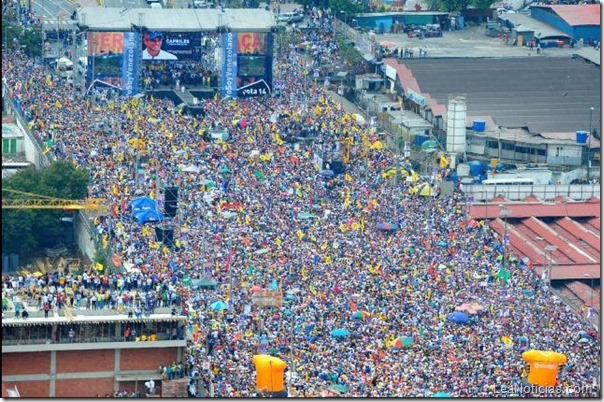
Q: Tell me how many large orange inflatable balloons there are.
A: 2